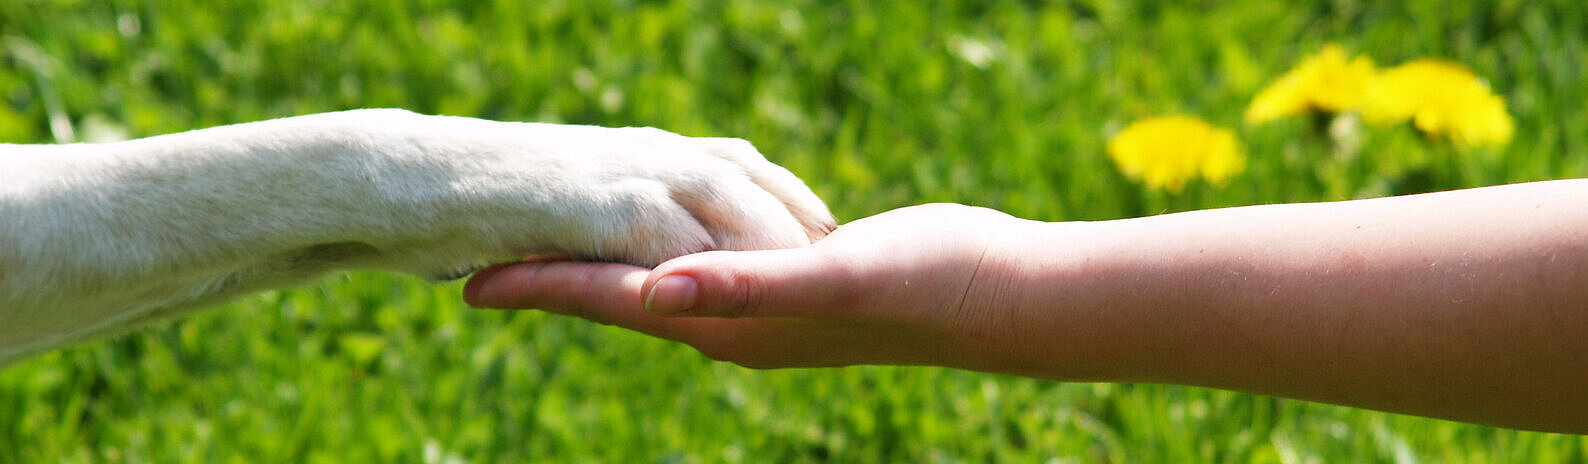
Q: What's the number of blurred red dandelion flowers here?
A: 0